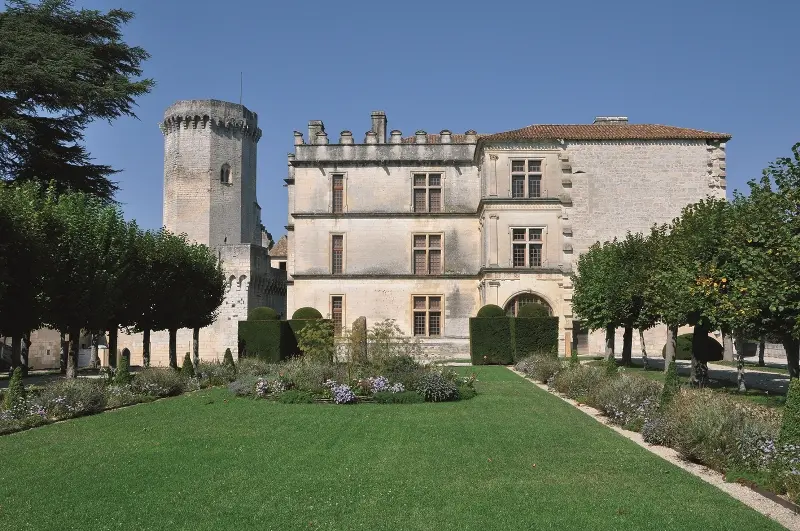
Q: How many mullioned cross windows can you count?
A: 5